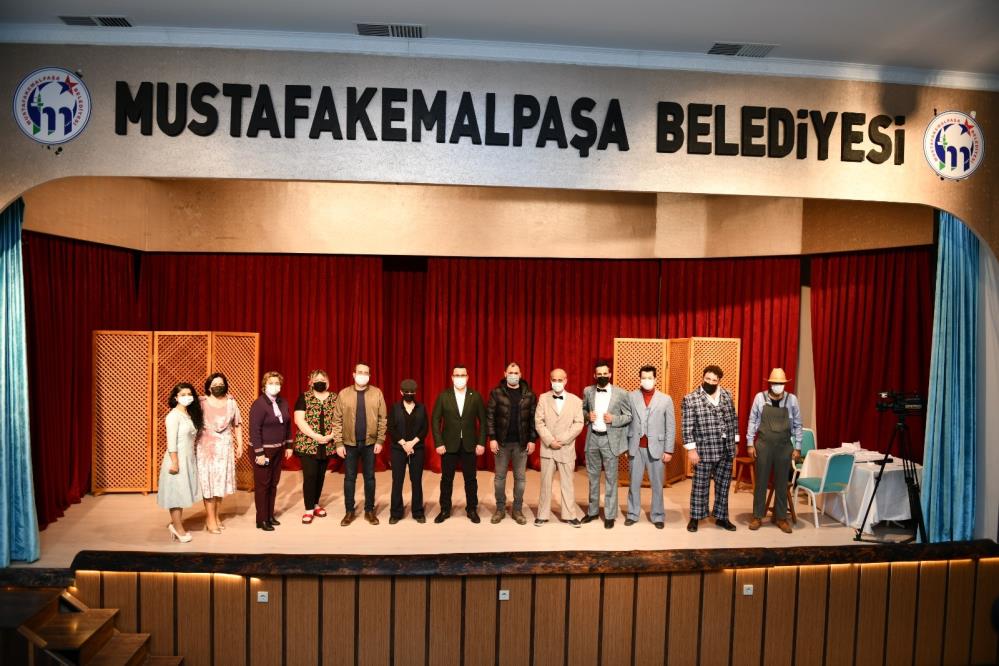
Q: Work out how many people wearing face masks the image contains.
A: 13